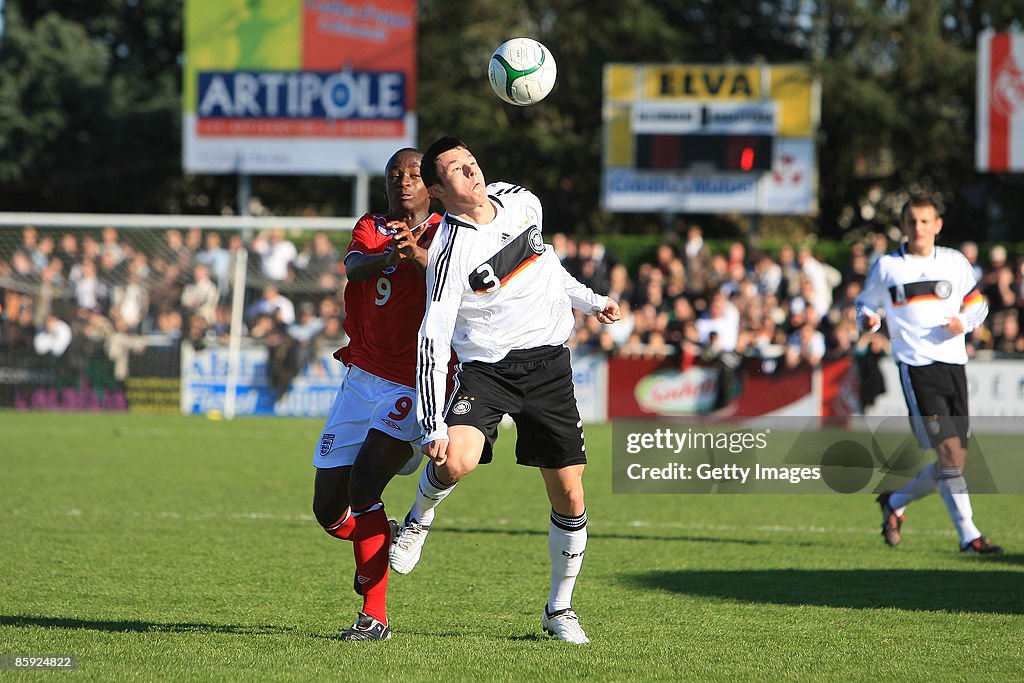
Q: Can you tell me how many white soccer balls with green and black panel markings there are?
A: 1